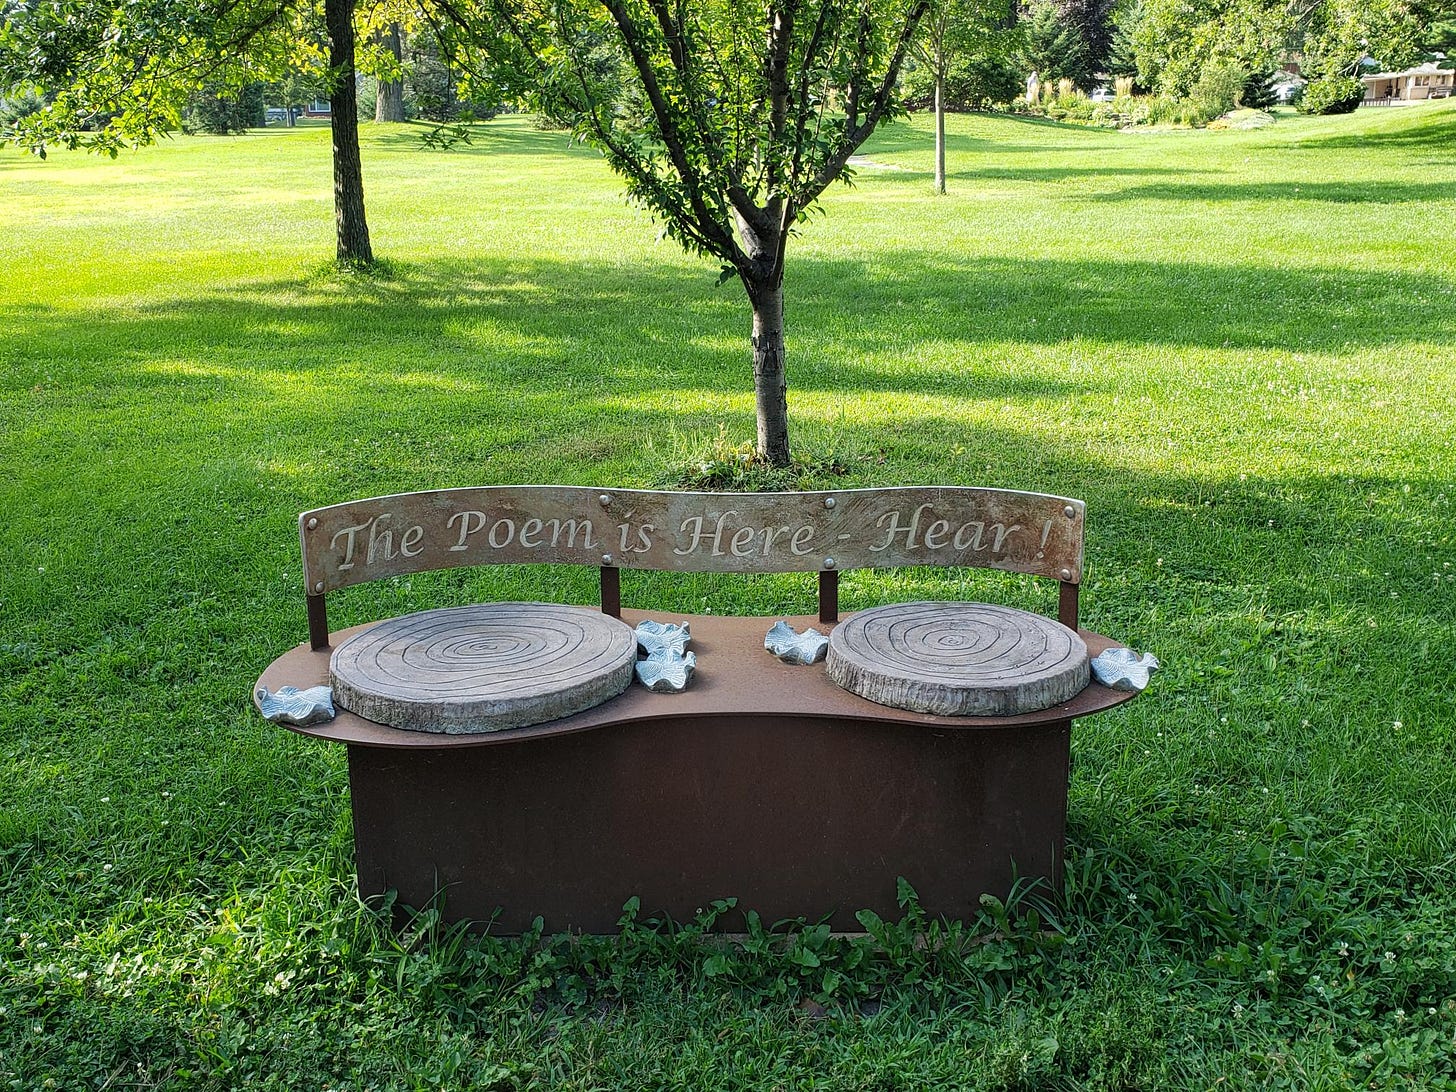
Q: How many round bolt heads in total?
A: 8